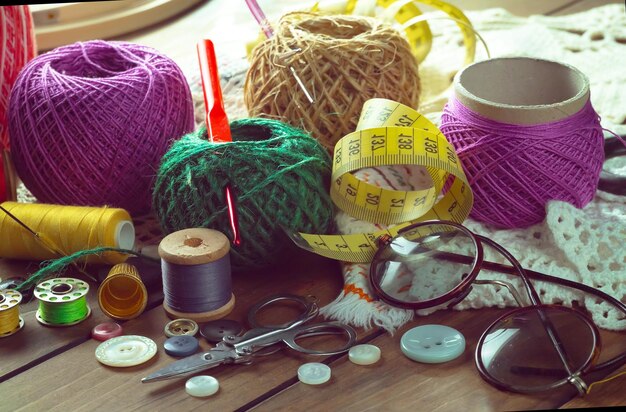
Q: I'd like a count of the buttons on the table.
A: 9